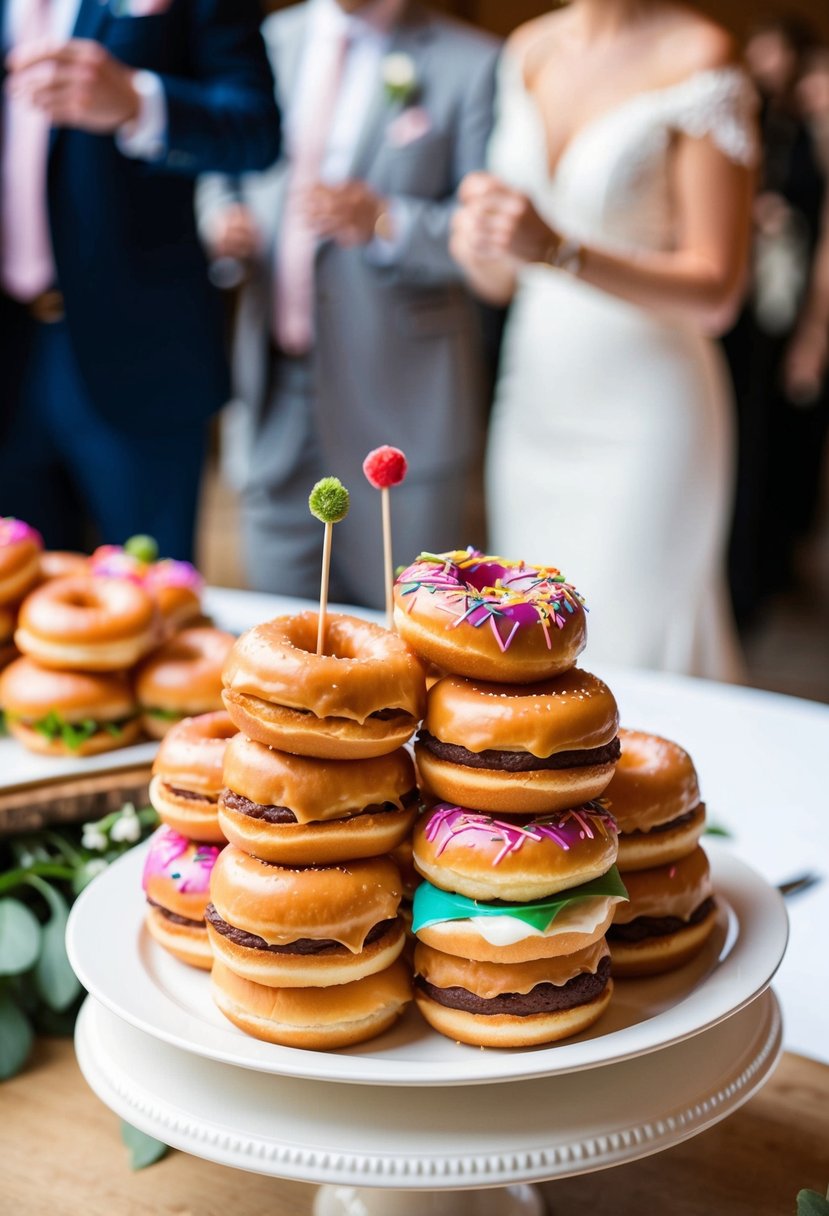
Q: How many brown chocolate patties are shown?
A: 9